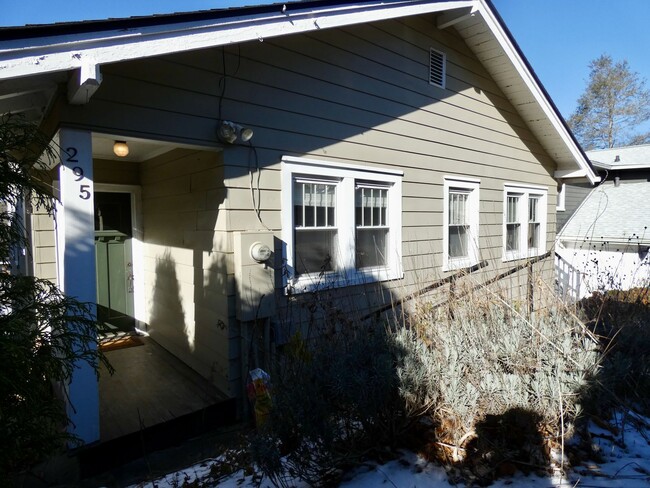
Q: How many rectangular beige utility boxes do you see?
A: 1